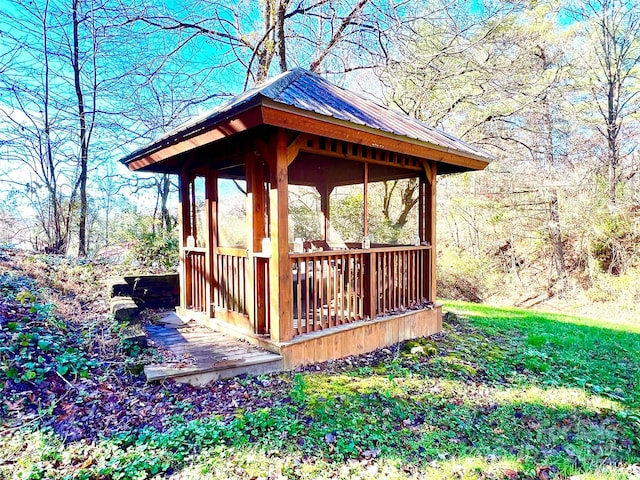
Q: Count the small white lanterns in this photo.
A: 5